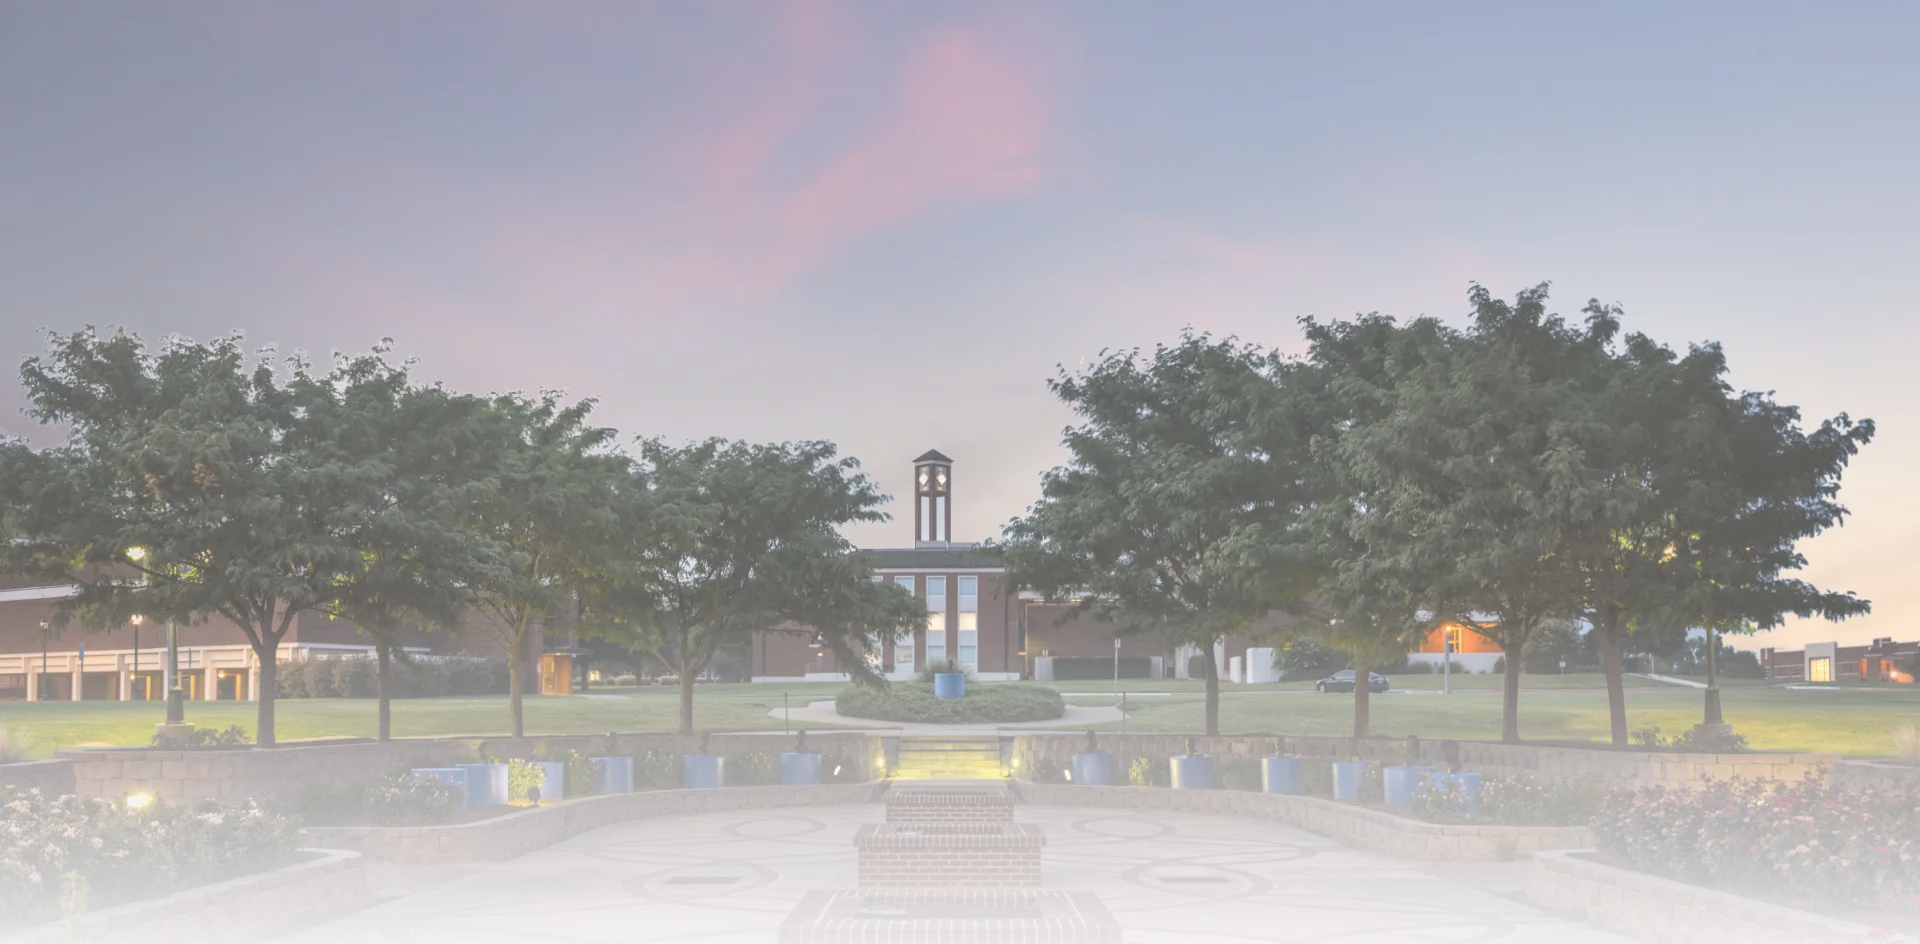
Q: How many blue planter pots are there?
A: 13